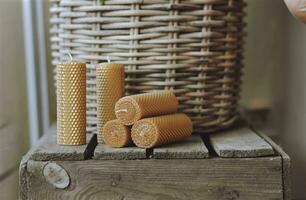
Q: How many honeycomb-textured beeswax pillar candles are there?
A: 5